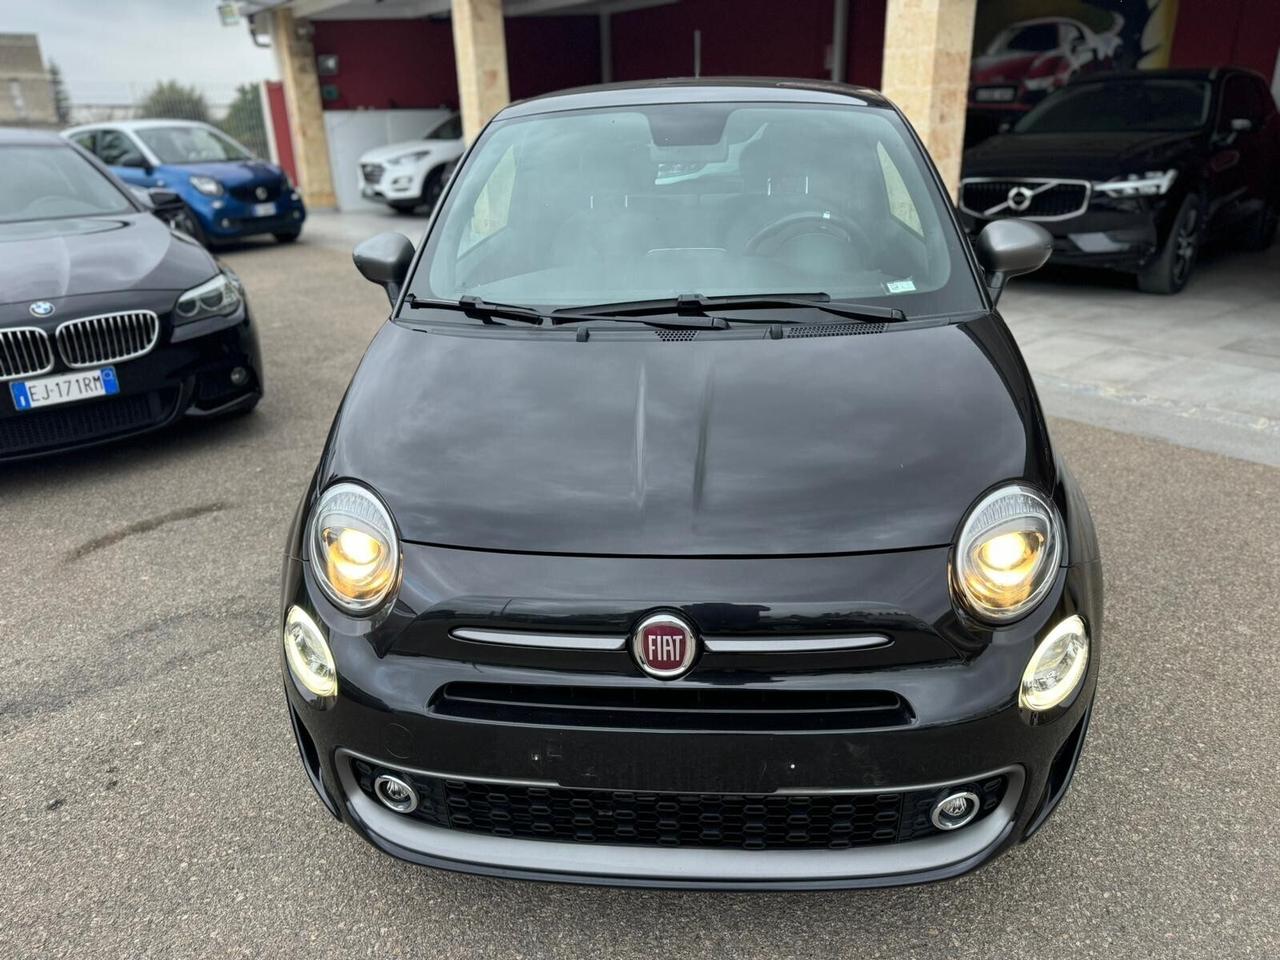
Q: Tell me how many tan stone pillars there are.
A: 3